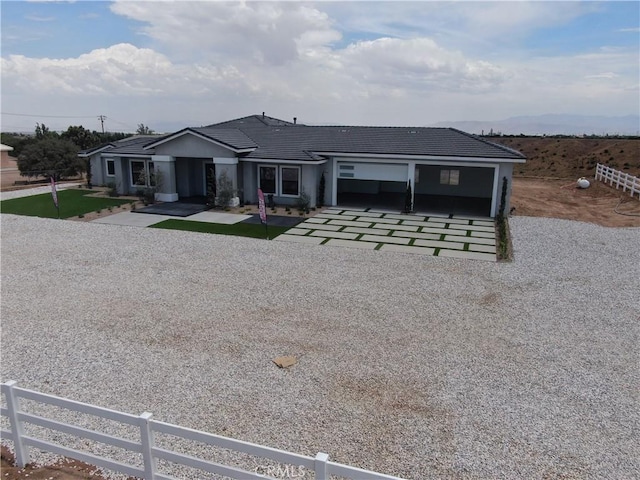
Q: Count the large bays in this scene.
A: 2